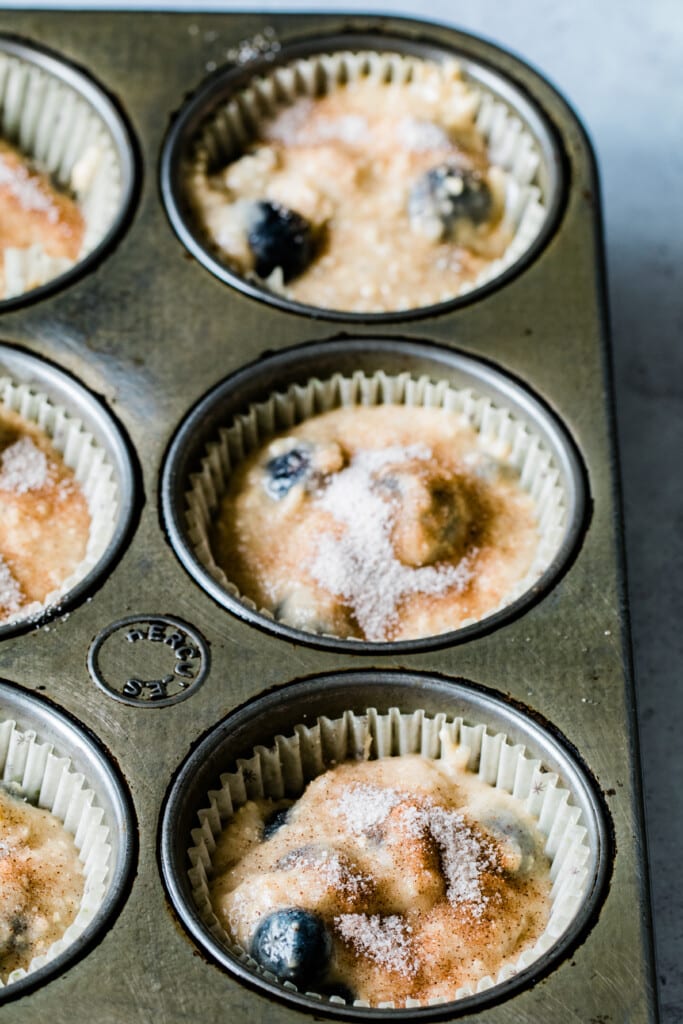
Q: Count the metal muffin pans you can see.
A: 1